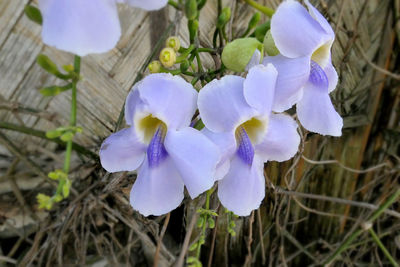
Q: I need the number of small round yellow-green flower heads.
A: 3